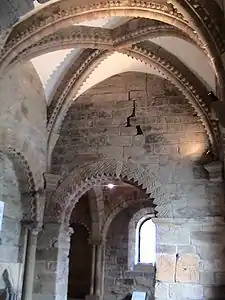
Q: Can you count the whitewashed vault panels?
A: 4